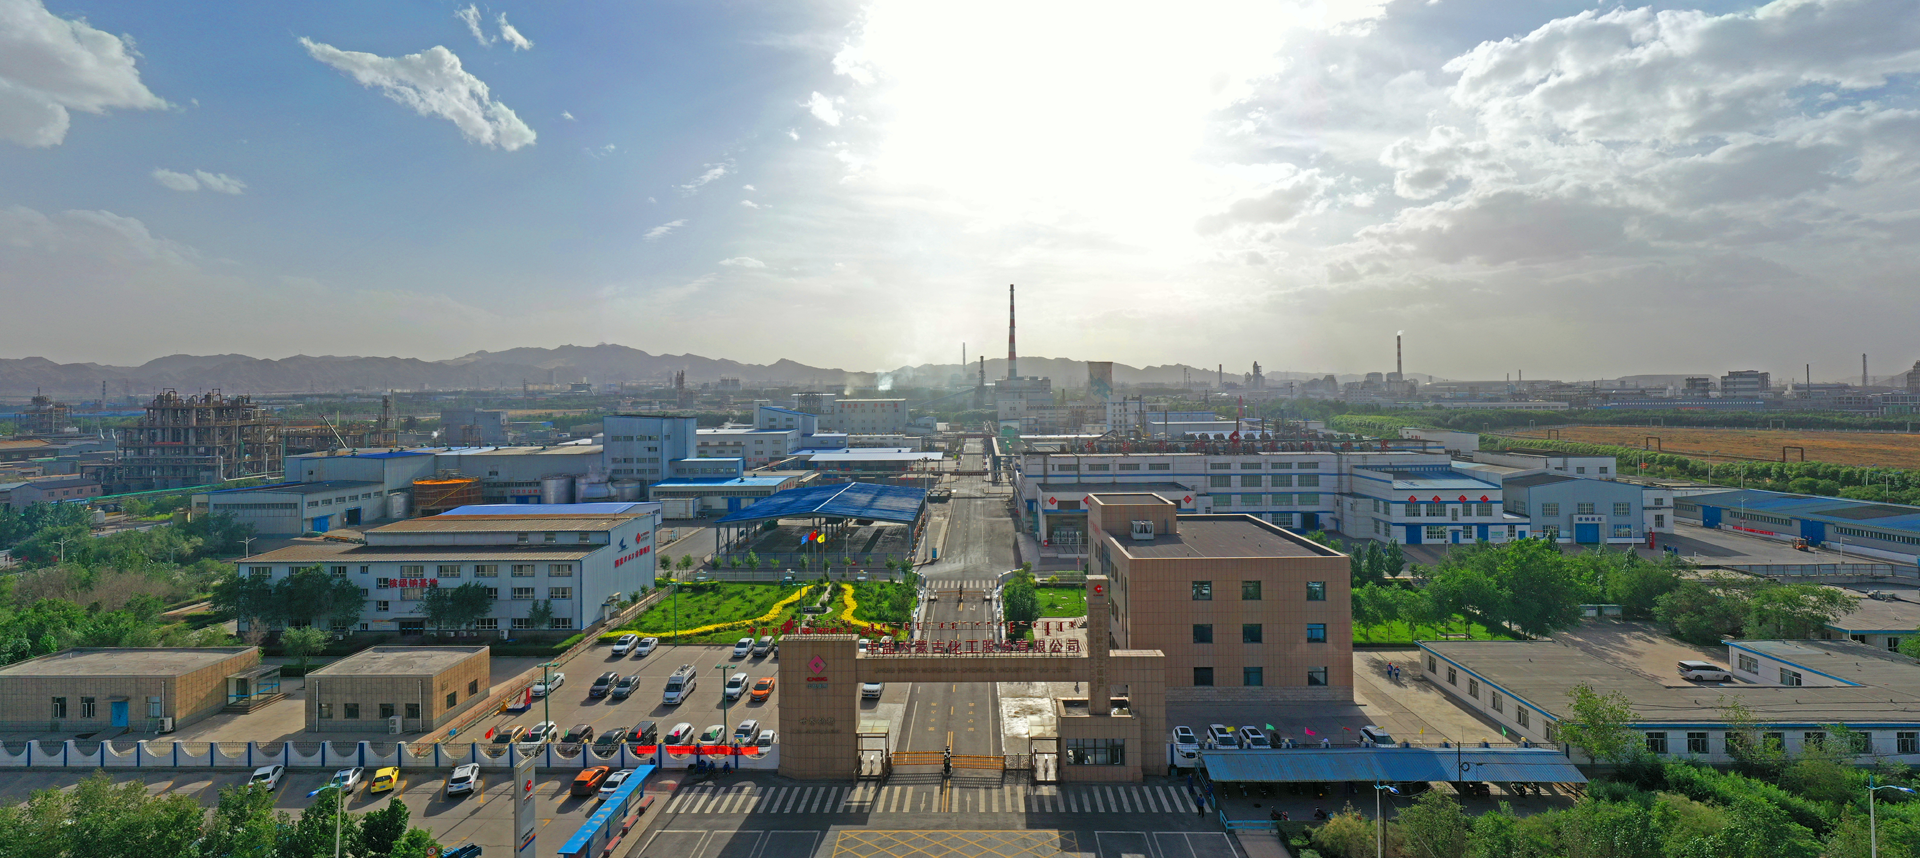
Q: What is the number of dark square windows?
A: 9